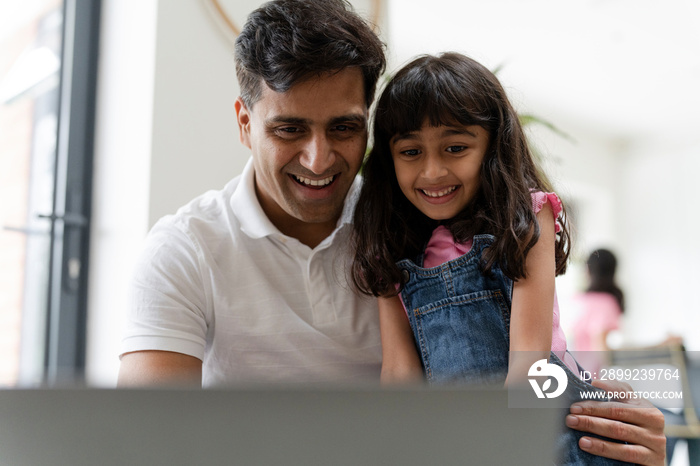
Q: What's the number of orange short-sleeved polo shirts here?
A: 0